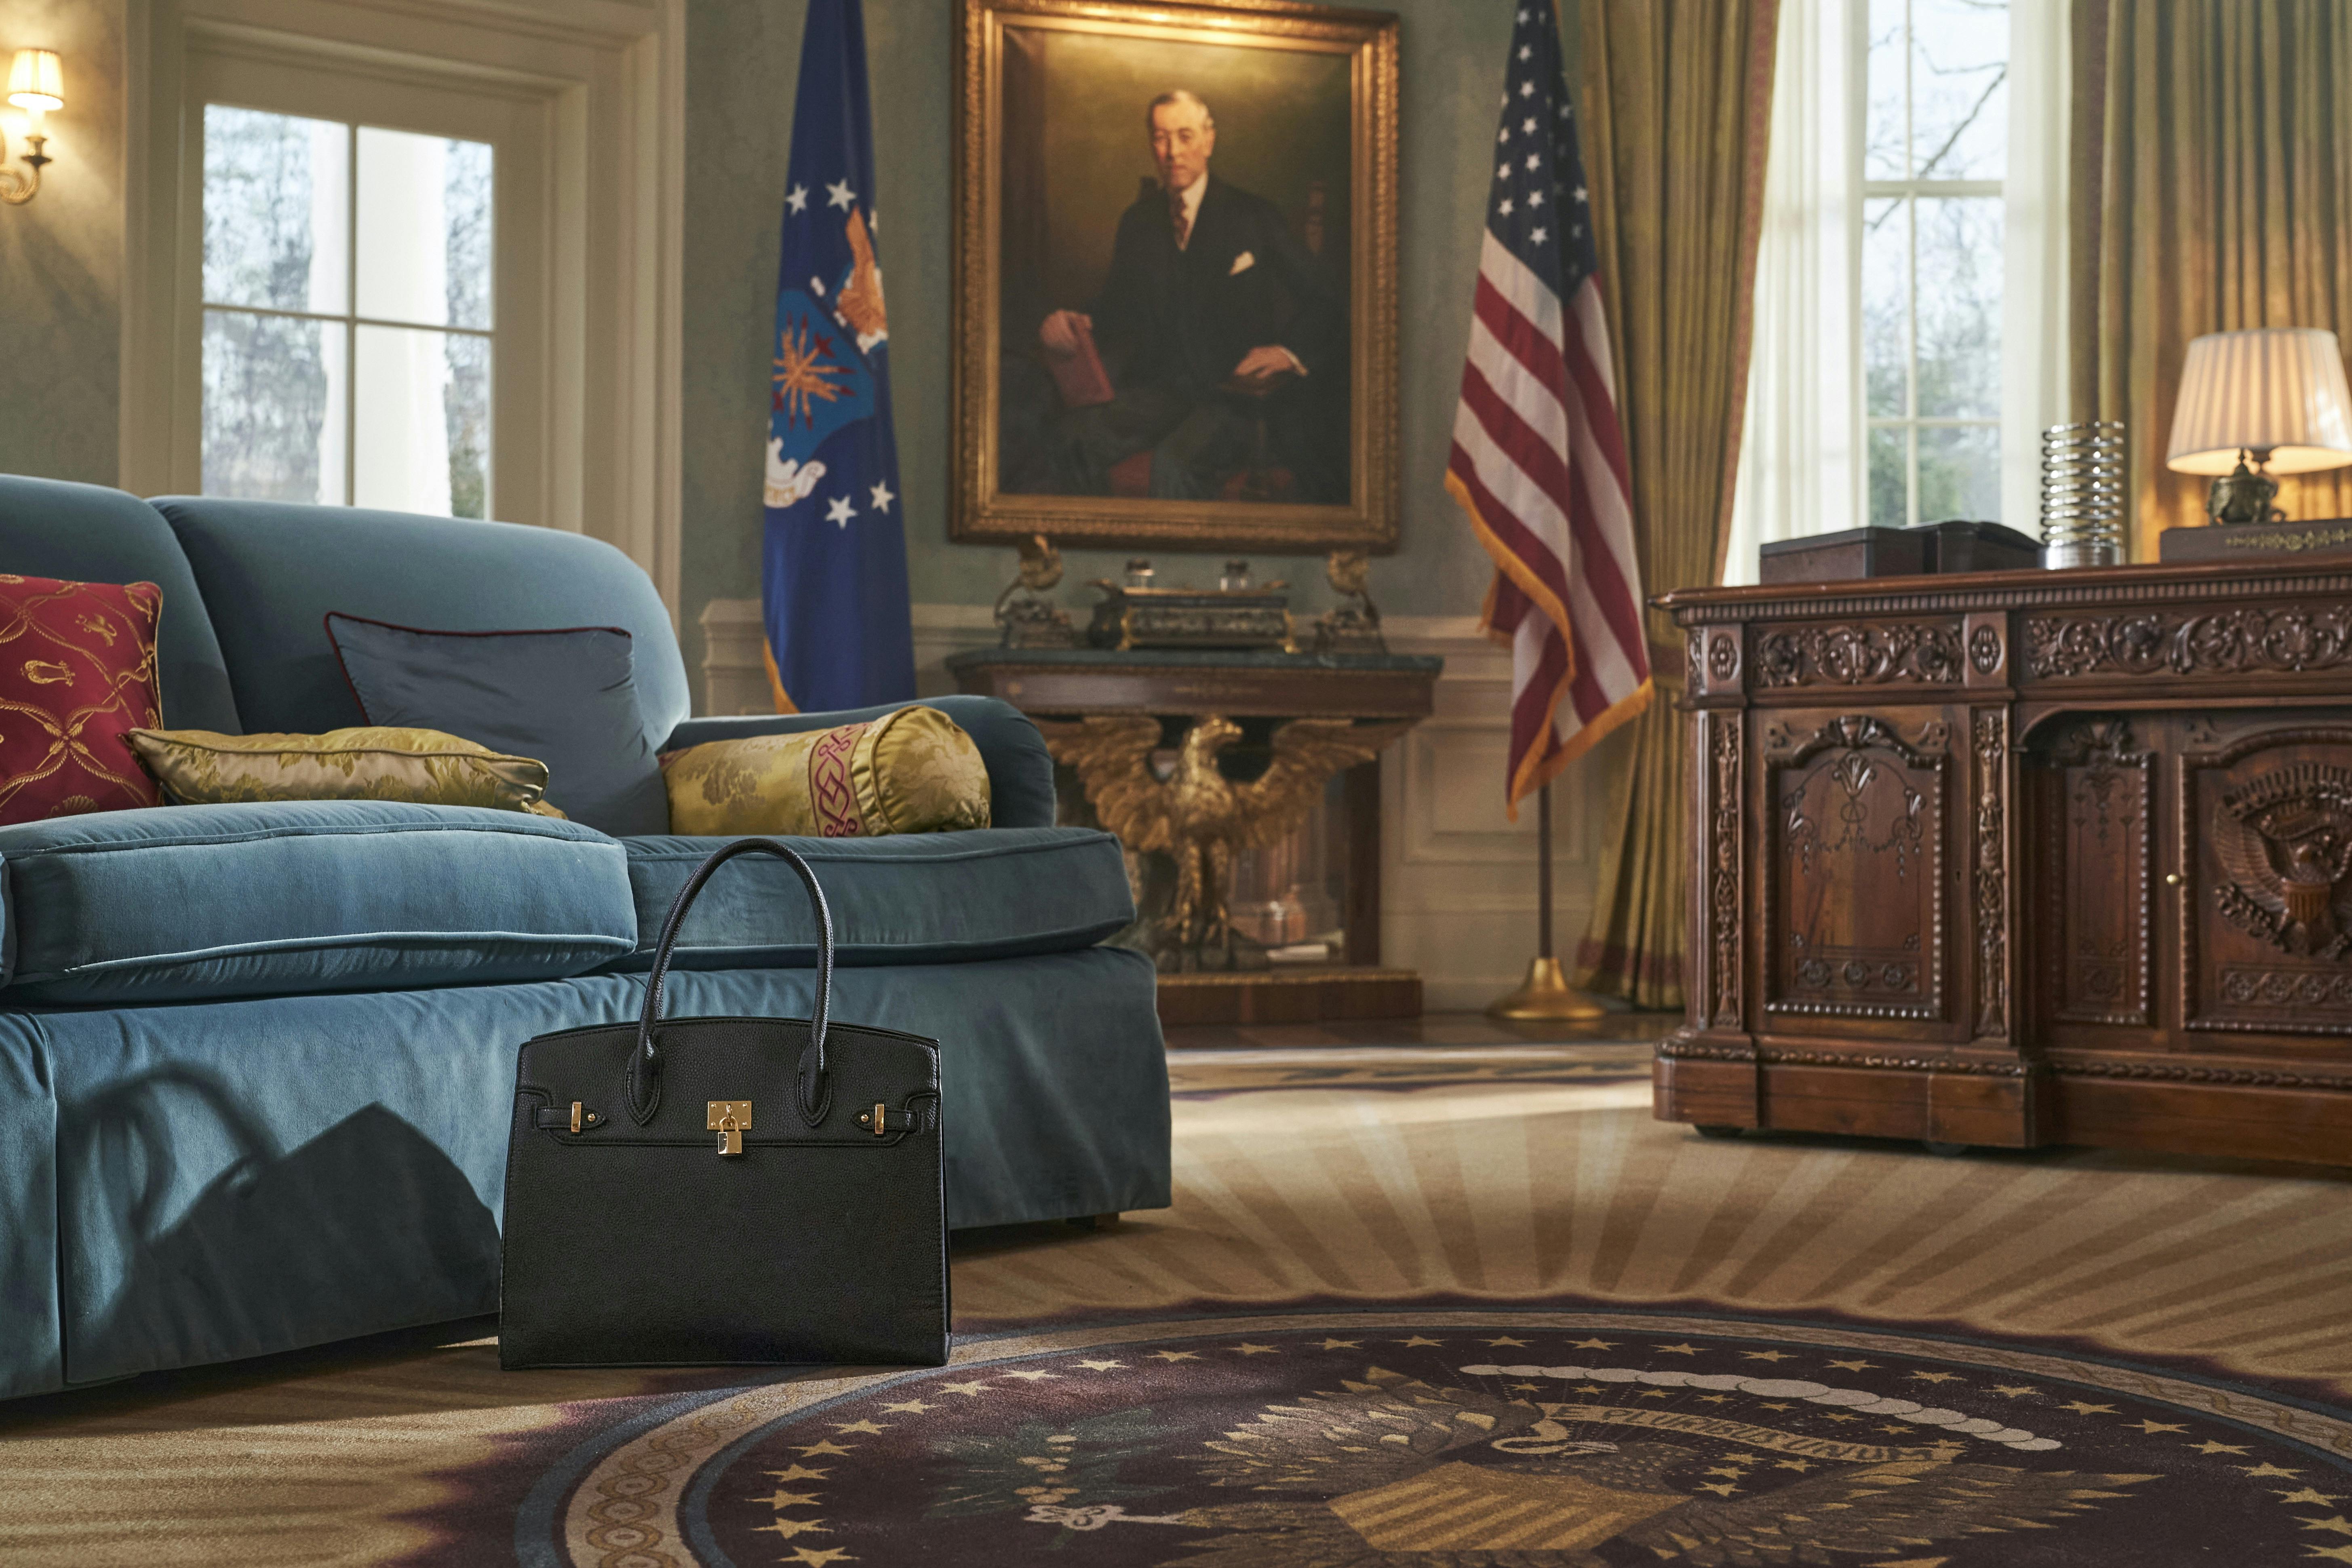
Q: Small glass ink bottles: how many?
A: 2